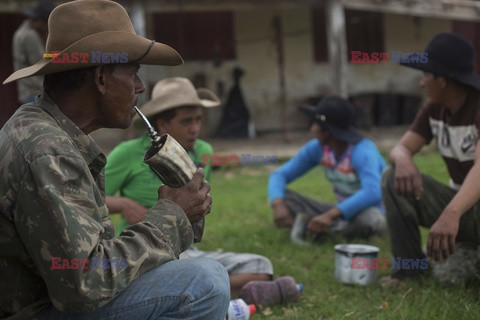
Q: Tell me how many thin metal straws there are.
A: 1